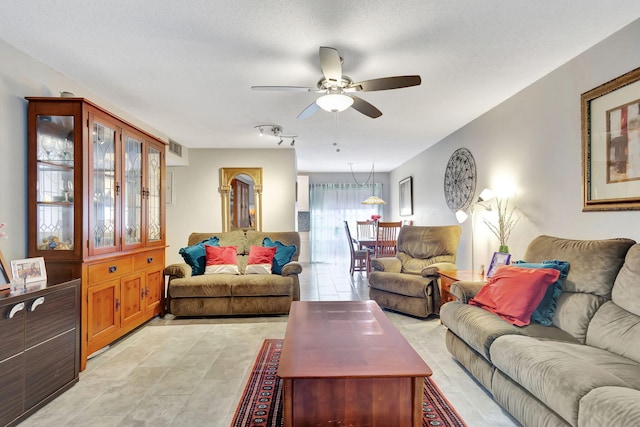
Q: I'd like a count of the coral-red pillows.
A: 3